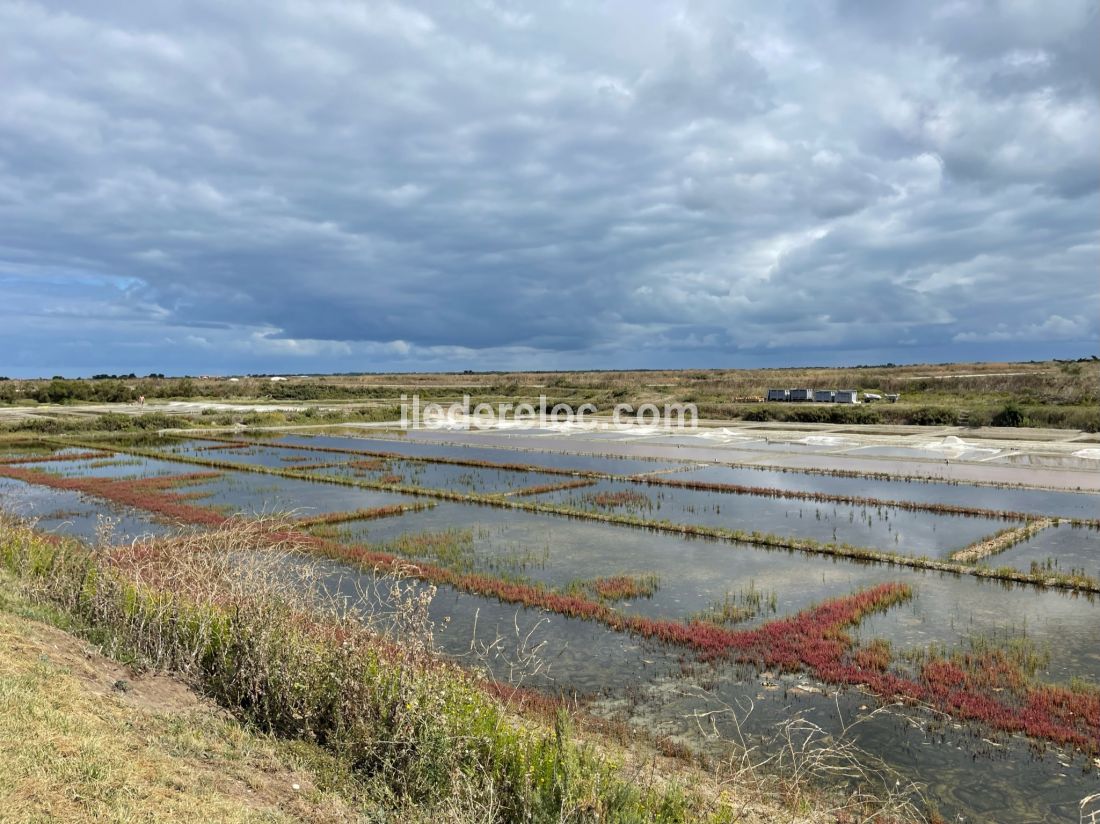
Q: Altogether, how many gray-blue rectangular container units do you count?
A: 4